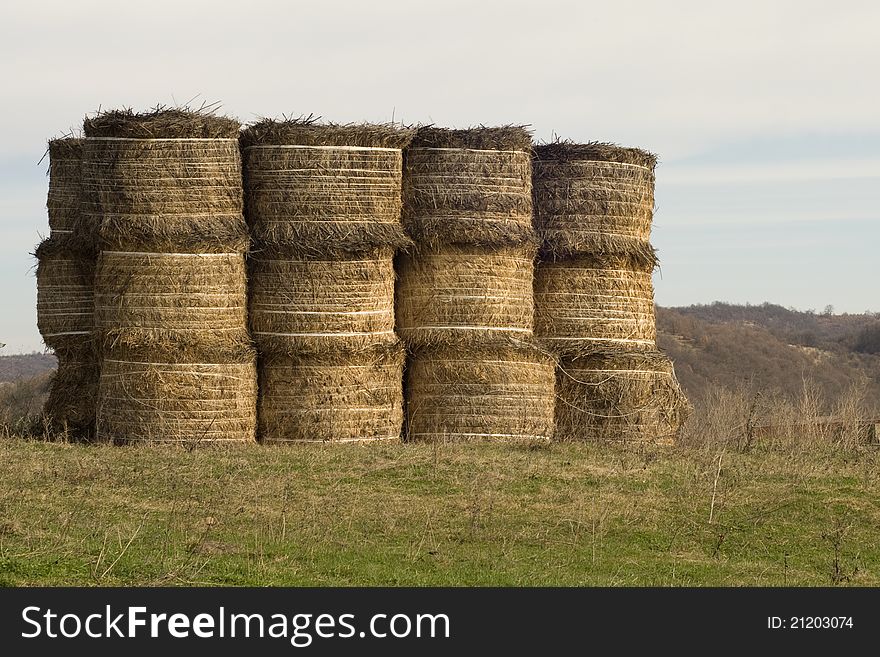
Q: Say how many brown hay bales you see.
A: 15